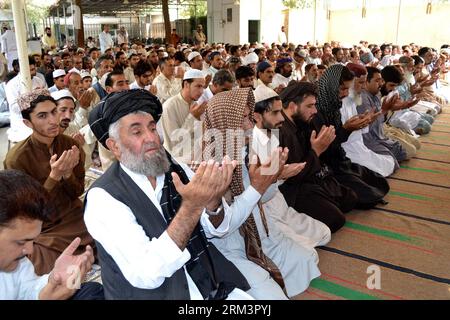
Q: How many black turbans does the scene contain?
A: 1